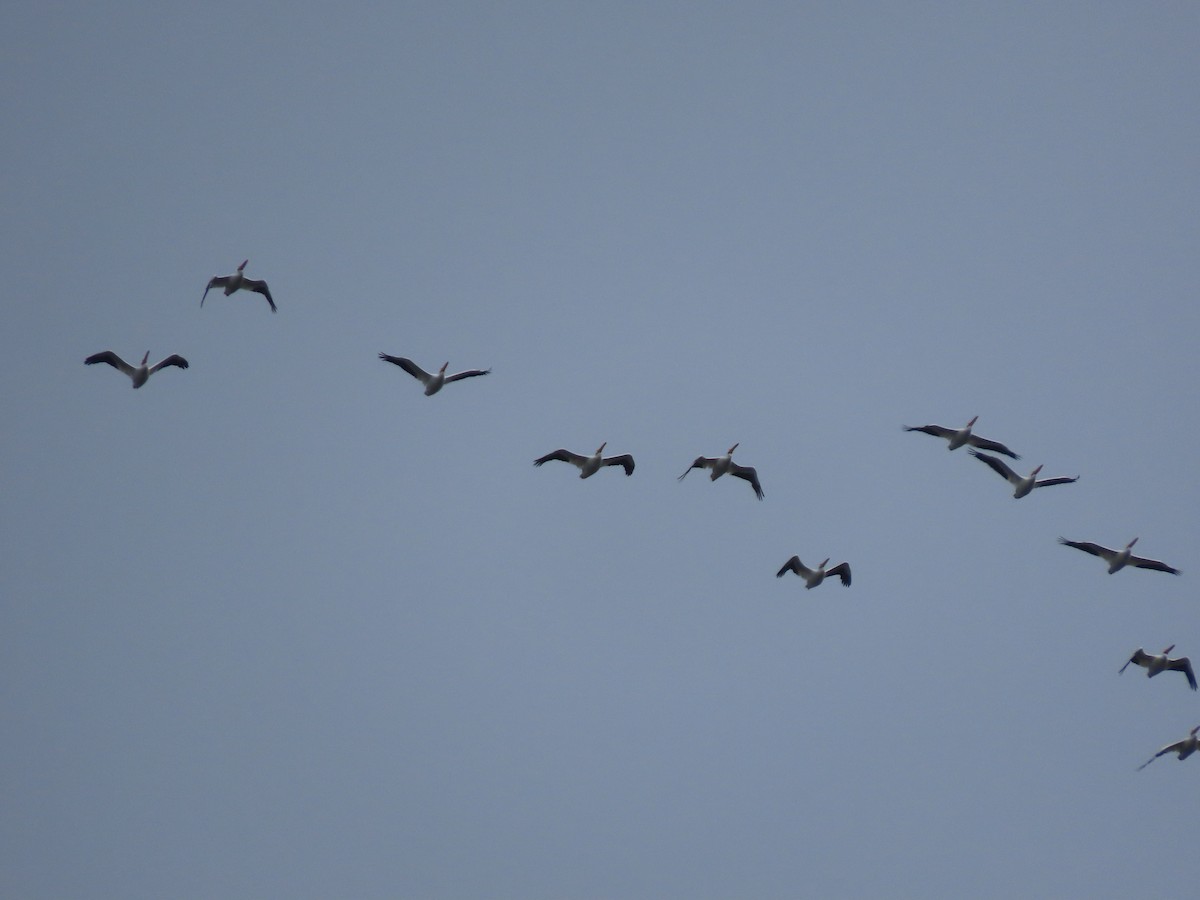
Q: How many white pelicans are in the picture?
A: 11